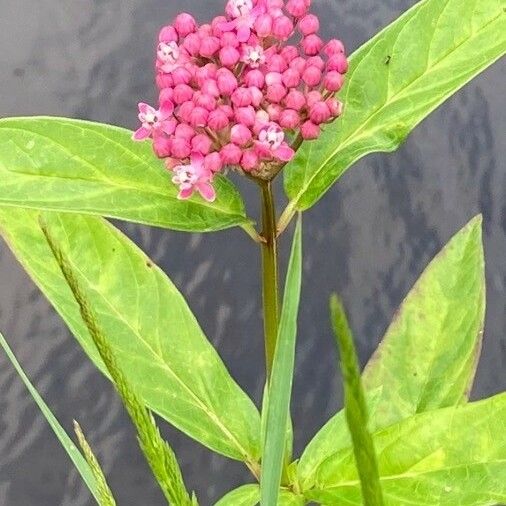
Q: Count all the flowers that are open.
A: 6